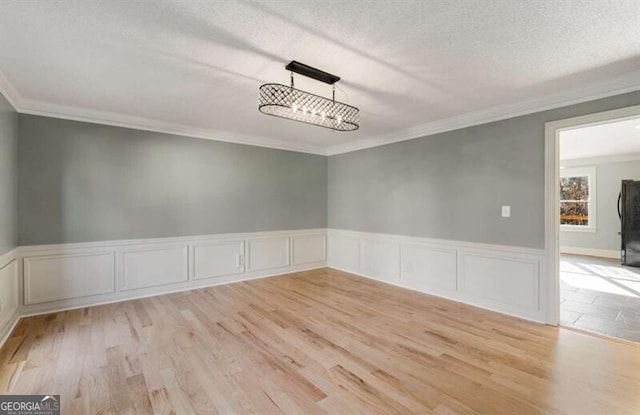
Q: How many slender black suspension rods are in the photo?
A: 2